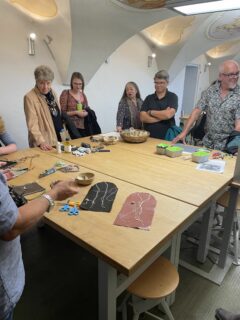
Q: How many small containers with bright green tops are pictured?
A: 3